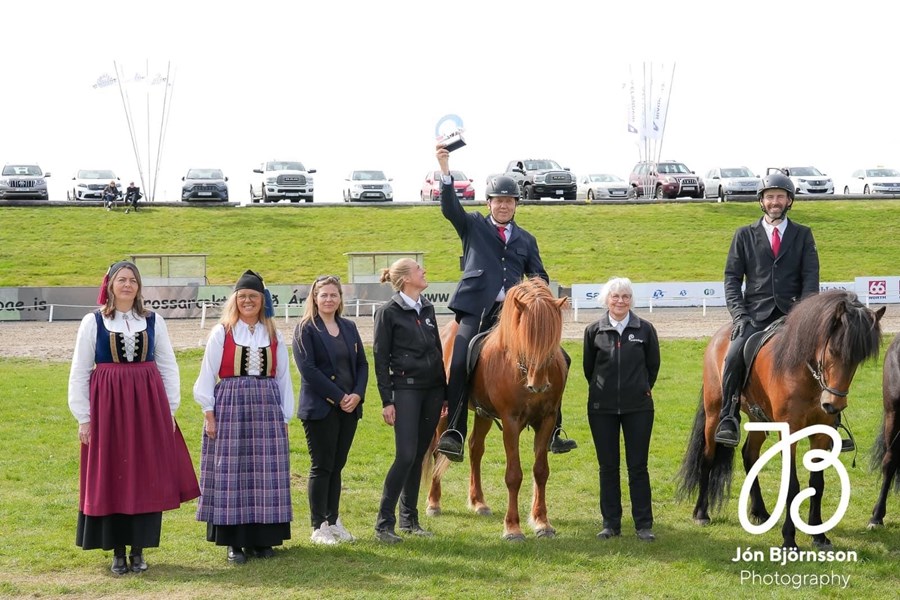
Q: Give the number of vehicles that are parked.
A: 12